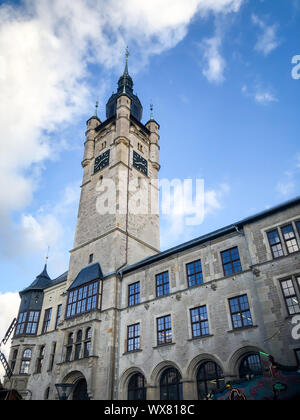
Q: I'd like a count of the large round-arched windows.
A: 4